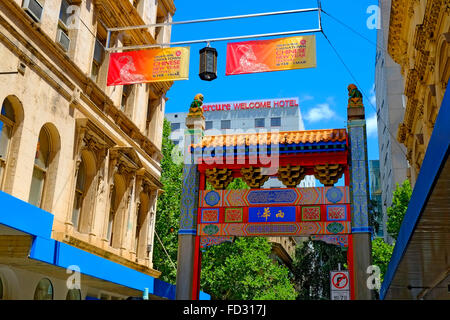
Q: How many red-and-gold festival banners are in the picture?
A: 2